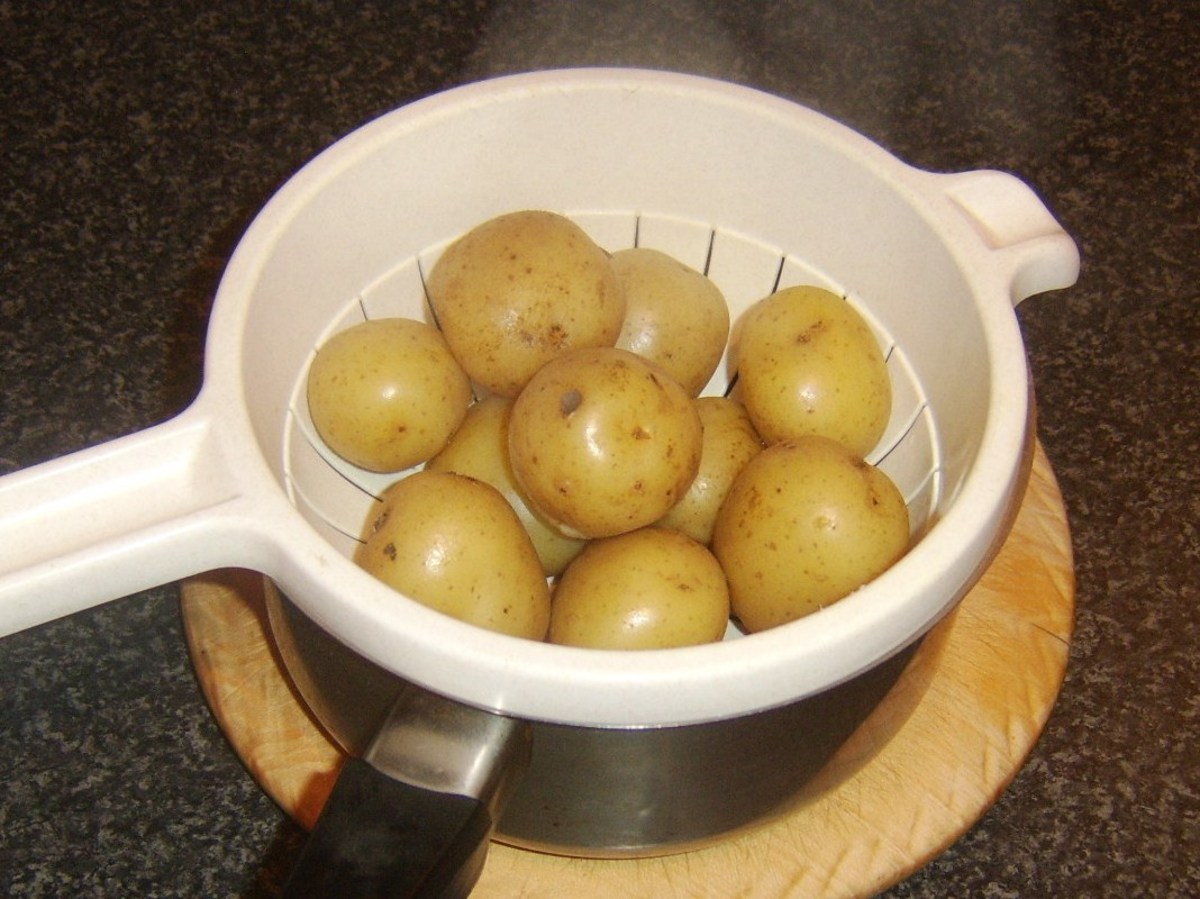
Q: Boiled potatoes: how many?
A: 10